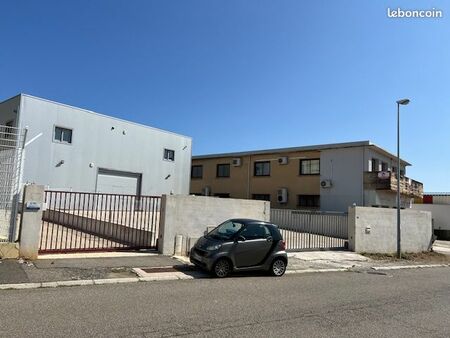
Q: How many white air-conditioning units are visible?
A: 5